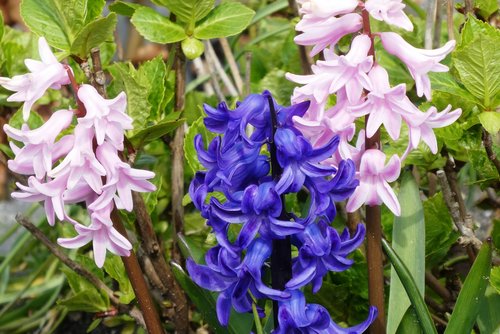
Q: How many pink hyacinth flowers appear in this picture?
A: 2